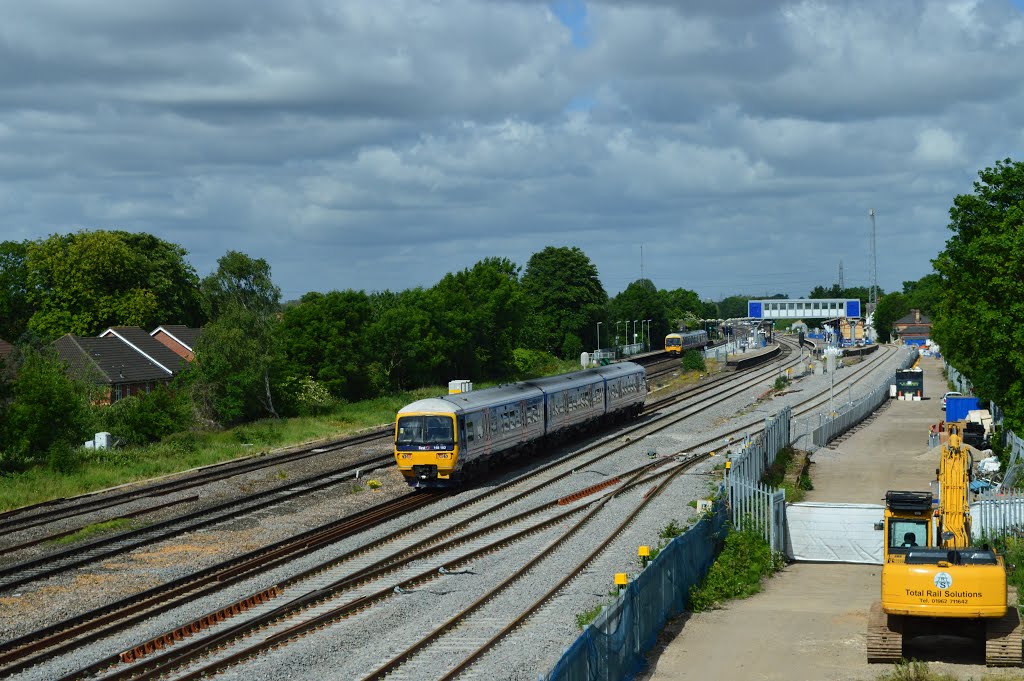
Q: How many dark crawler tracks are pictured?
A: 2